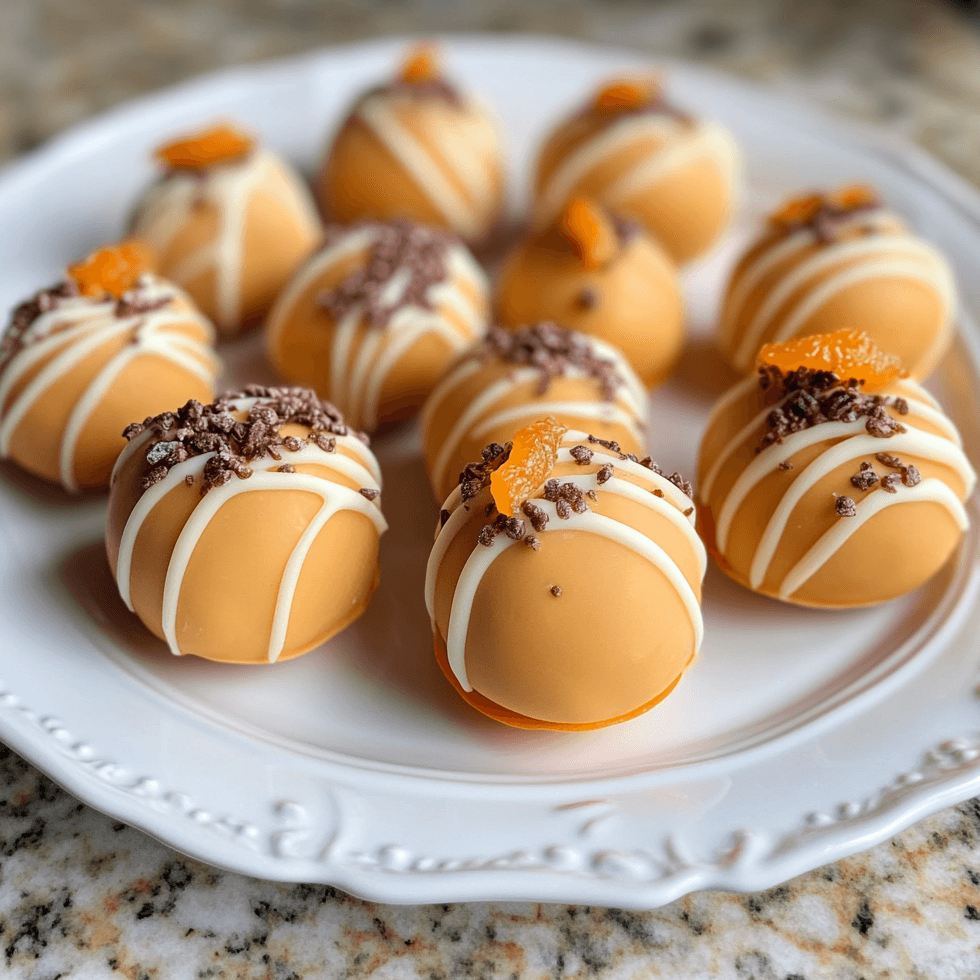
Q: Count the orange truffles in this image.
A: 11